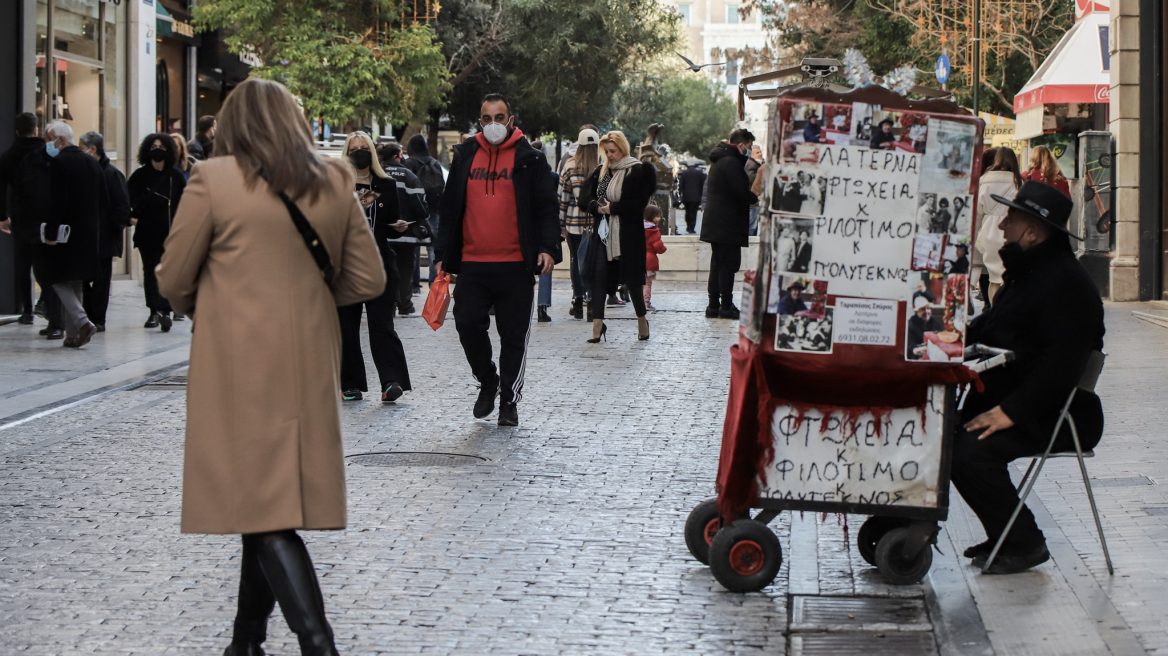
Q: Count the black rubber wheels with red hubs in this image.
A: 2